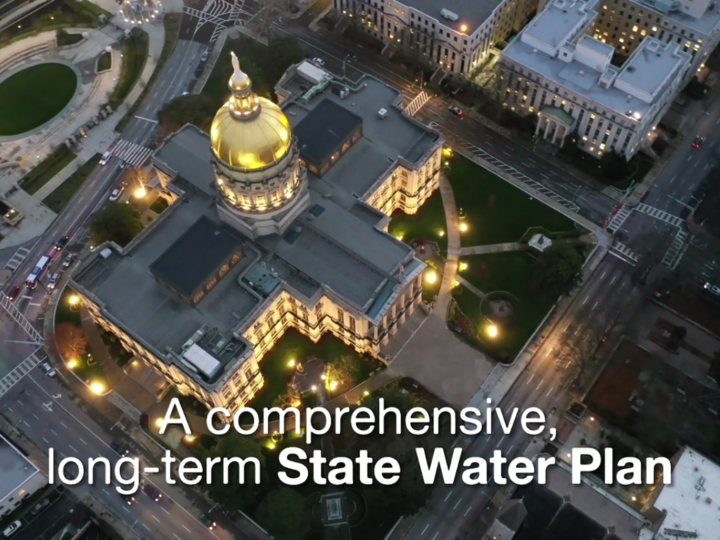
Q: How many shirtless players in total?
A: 0